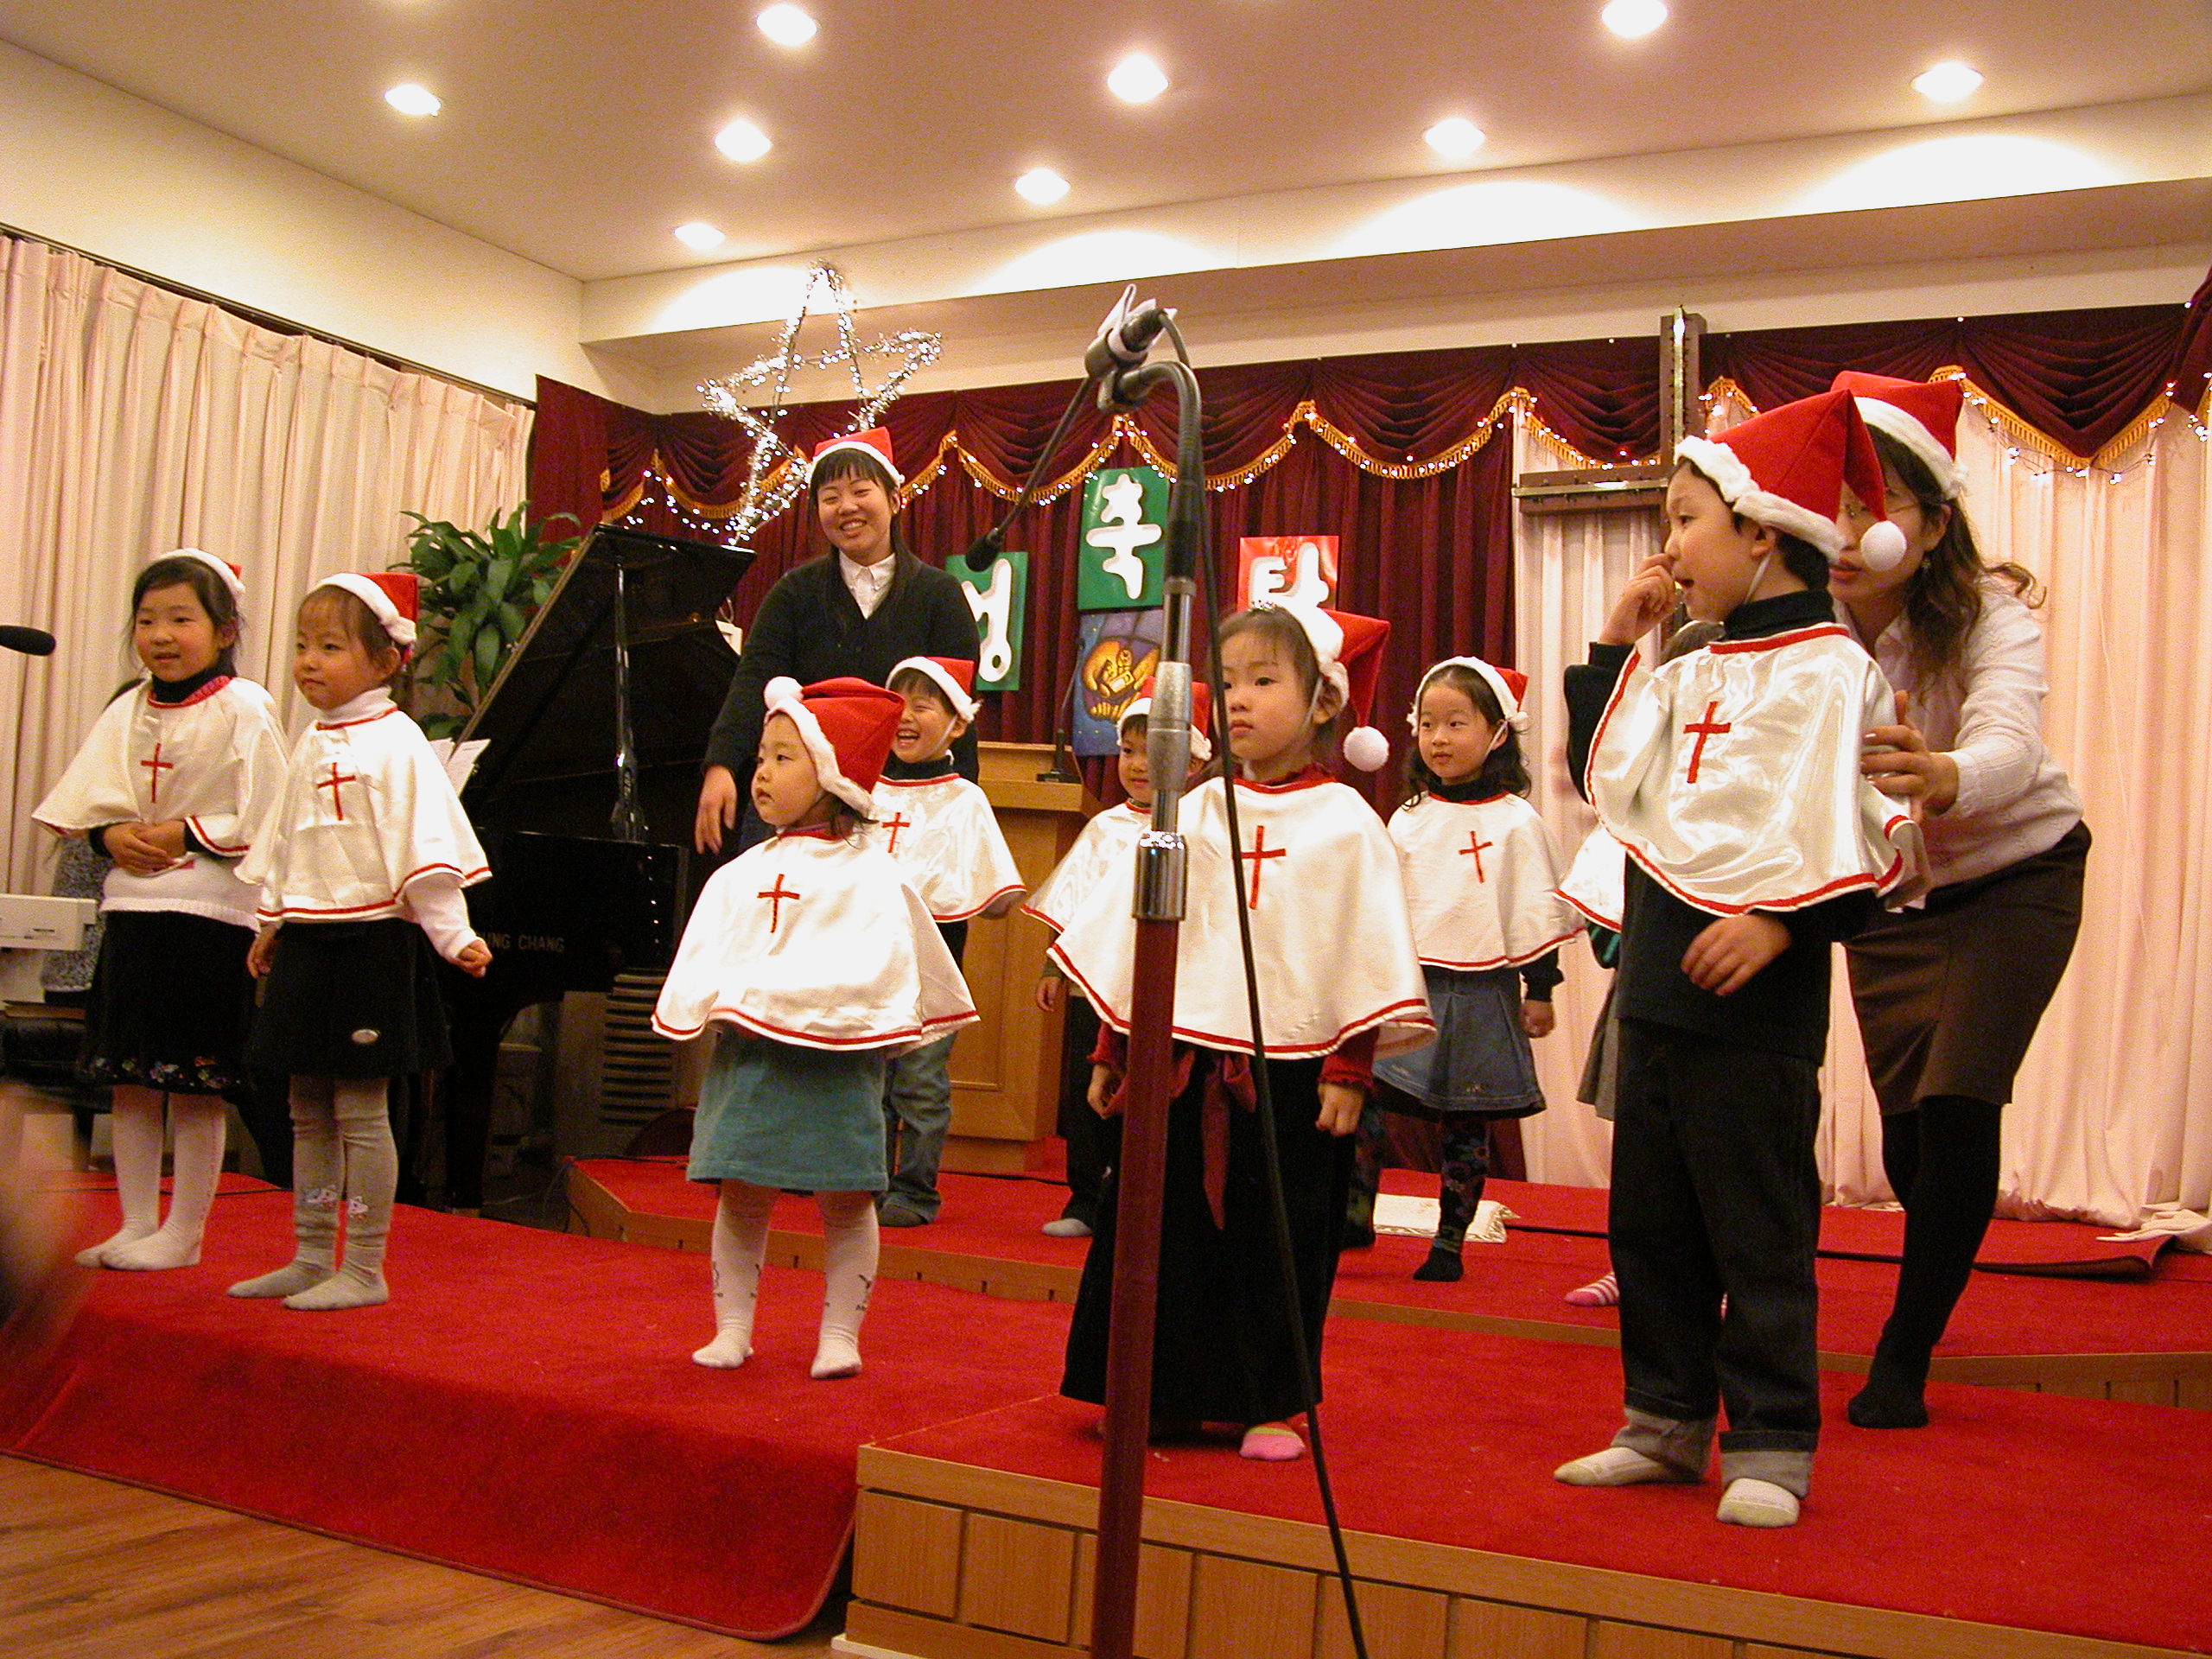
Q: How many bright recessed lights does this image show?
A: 9